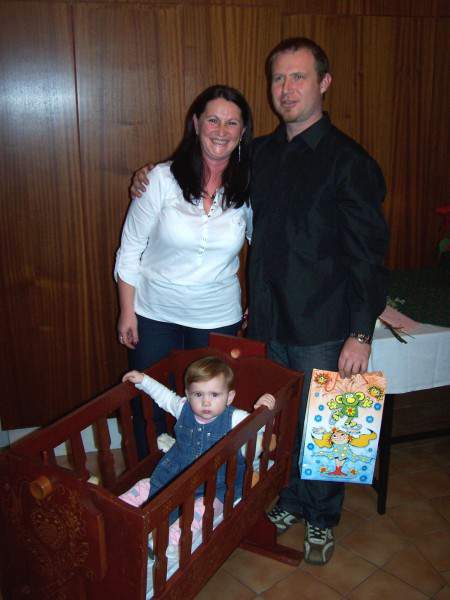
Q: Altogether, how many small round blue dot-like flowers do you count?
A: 11